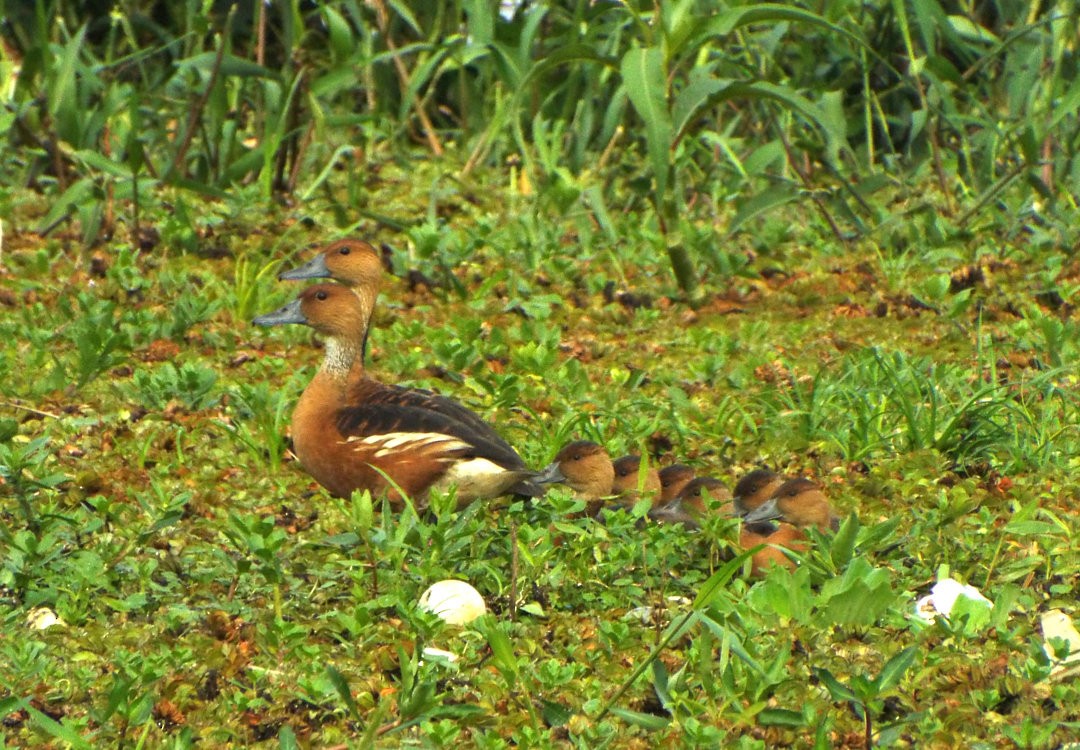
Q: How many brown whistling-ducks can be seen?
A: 8